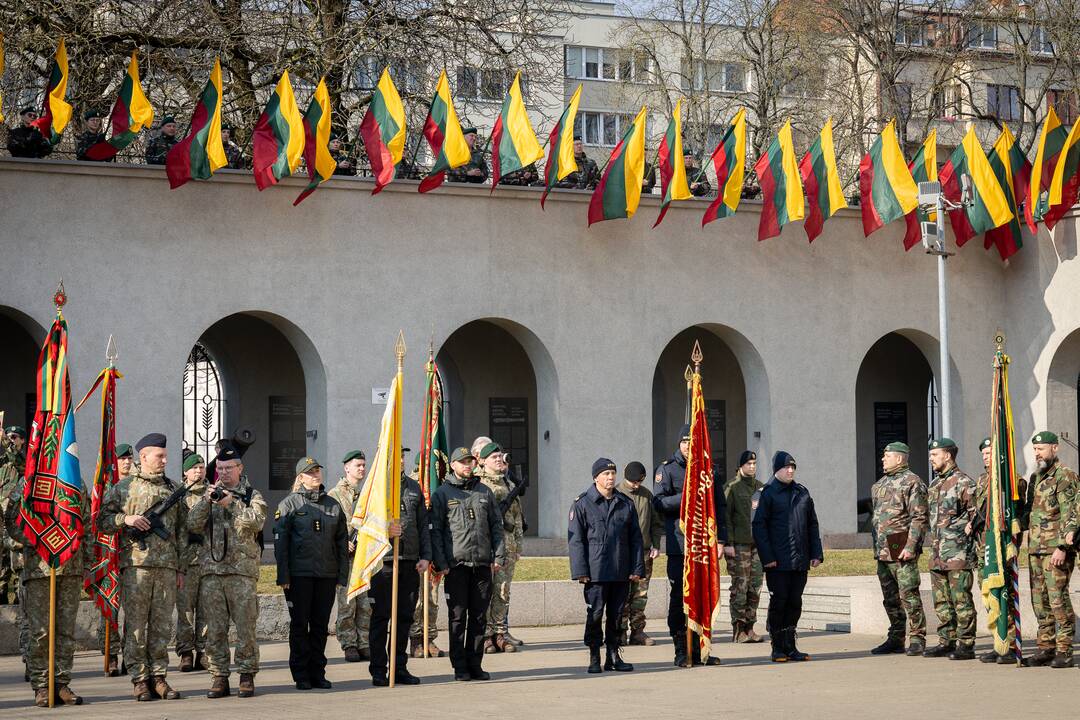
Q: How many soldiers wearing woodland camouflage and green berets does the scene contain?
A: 4